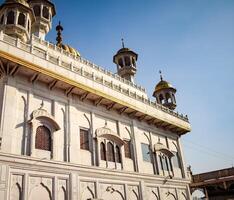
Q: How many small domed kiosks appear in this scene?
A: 4